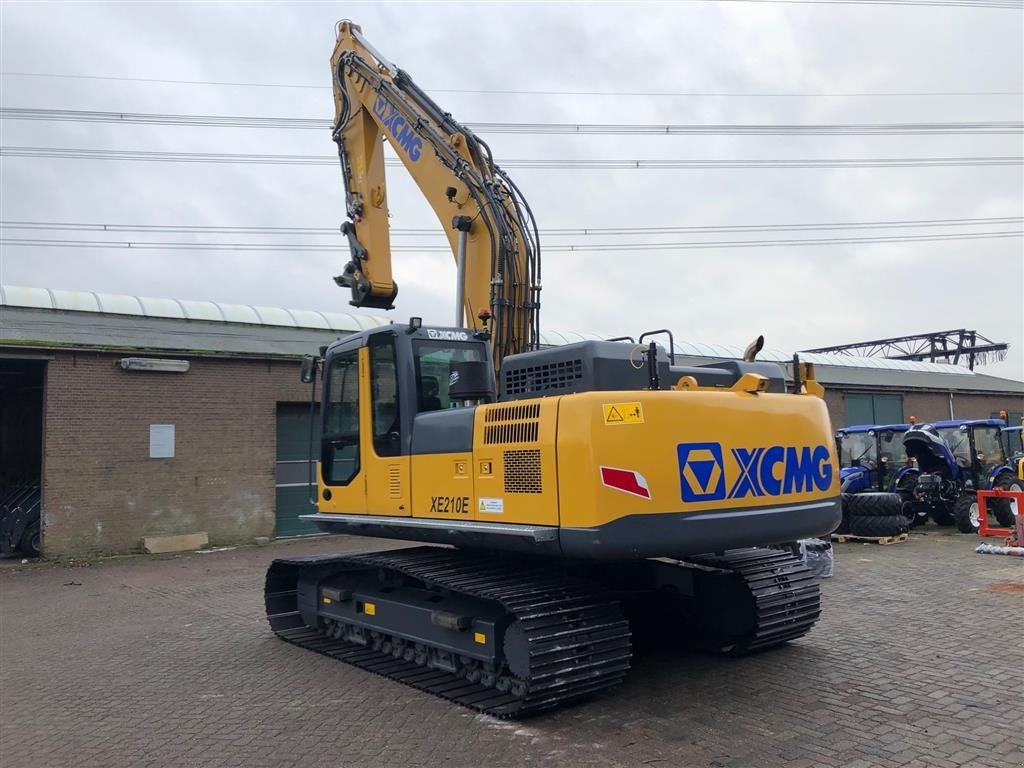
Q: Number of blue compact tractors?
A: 3